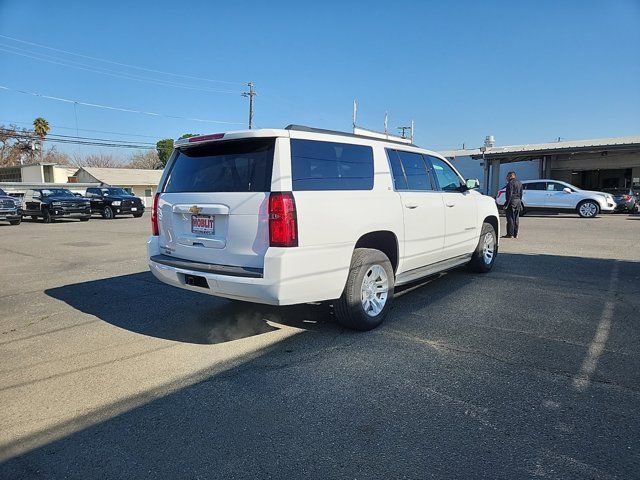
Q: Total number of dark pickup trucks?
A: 3